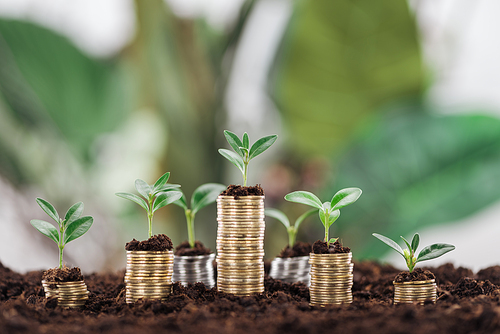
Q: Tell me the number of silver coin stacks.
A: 2